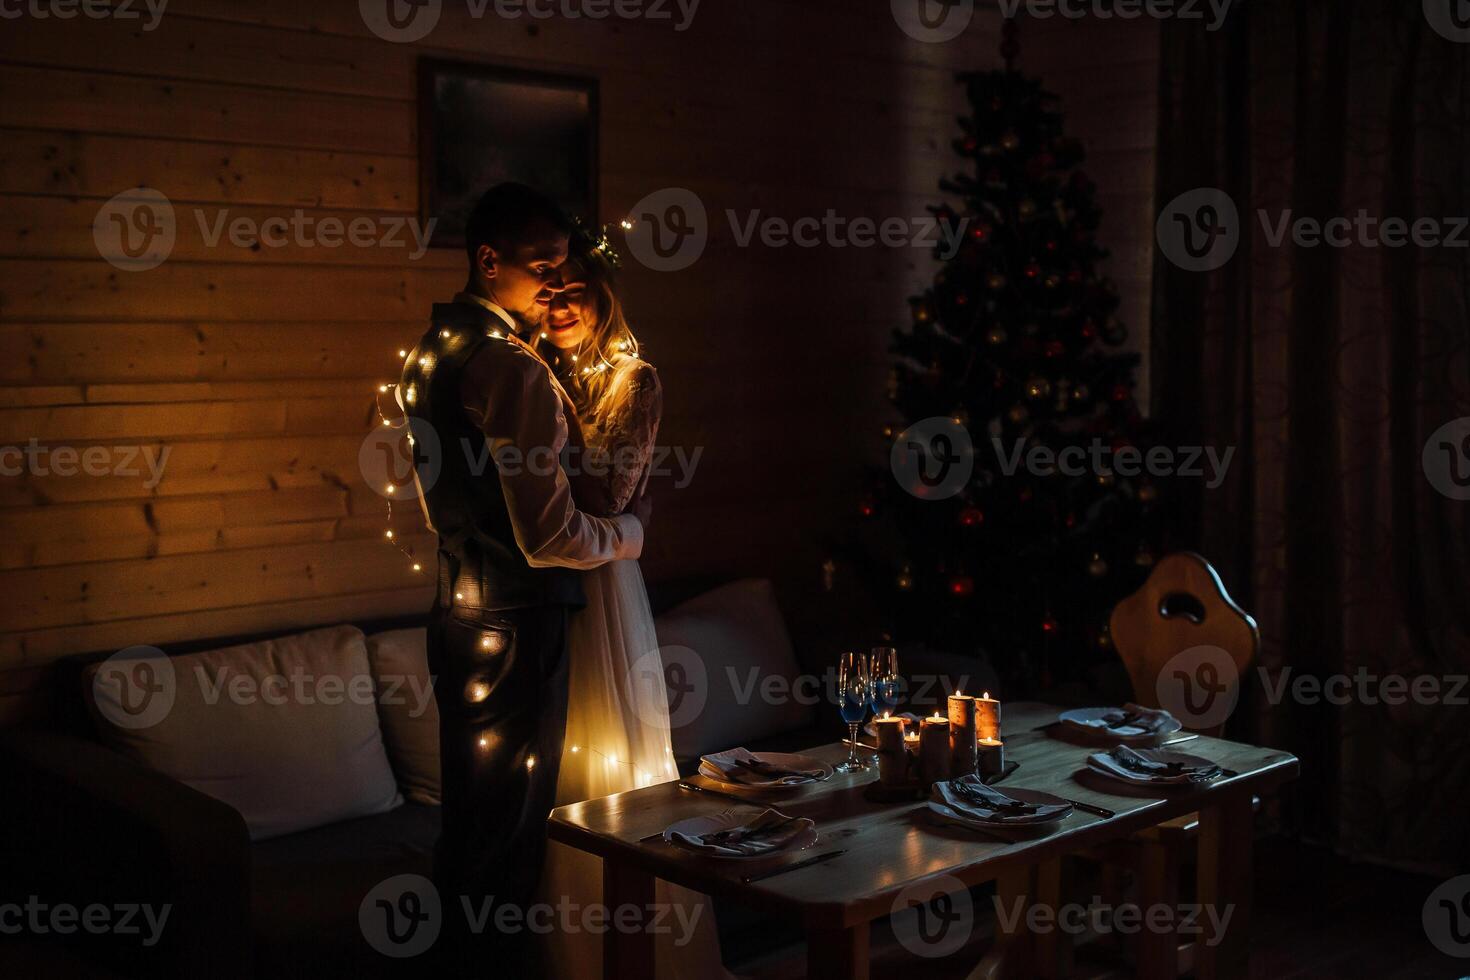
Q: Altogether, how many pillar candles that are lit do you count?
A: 6